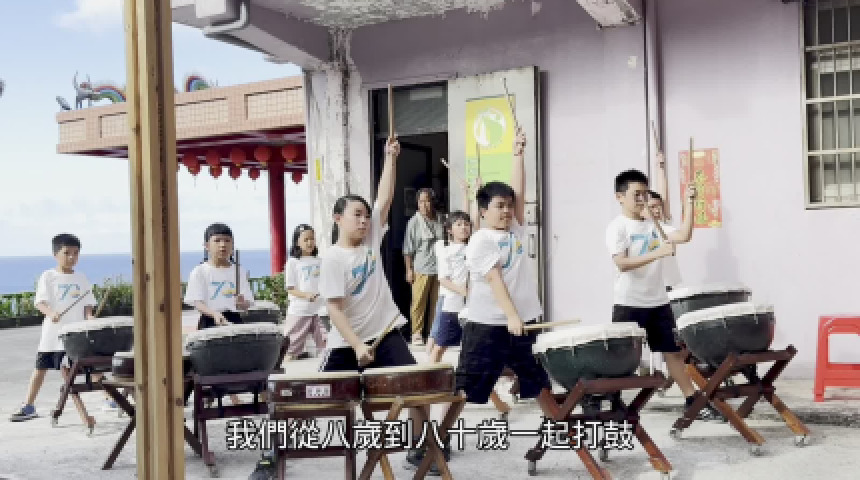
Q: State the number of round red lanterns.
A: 10